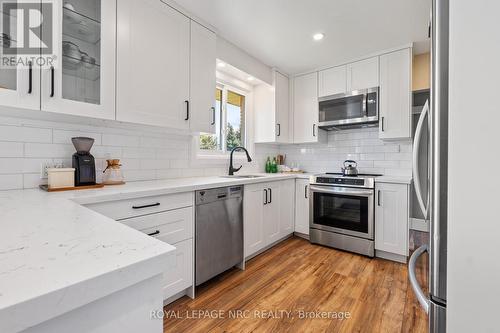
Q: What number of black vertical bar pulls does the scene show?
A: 11